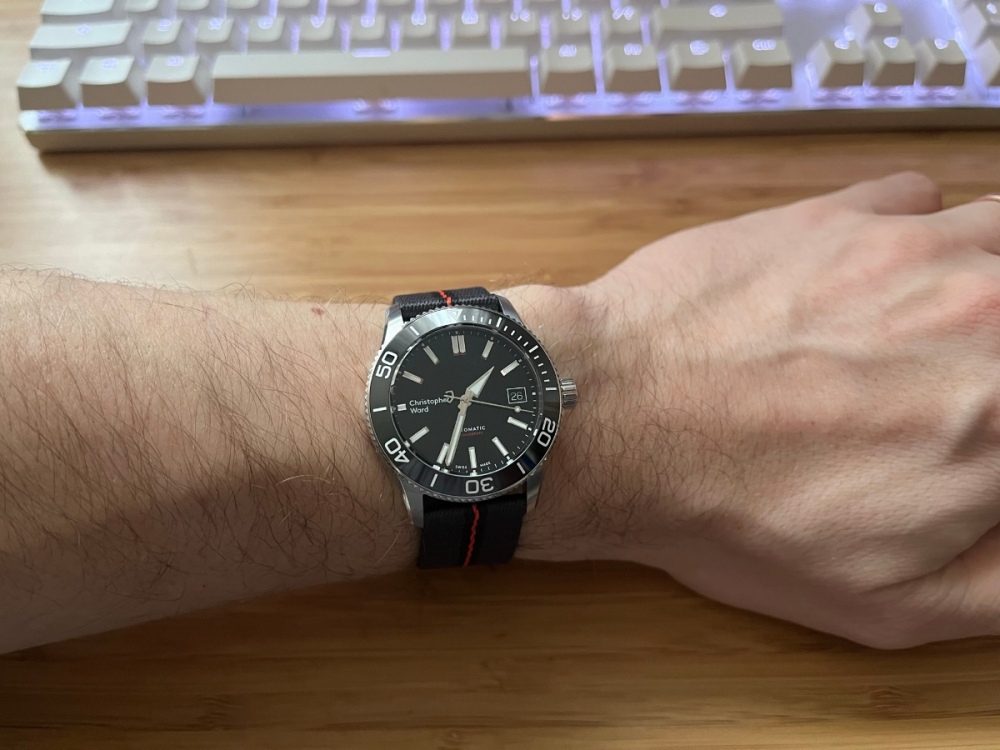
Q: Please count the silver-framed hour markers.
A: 11